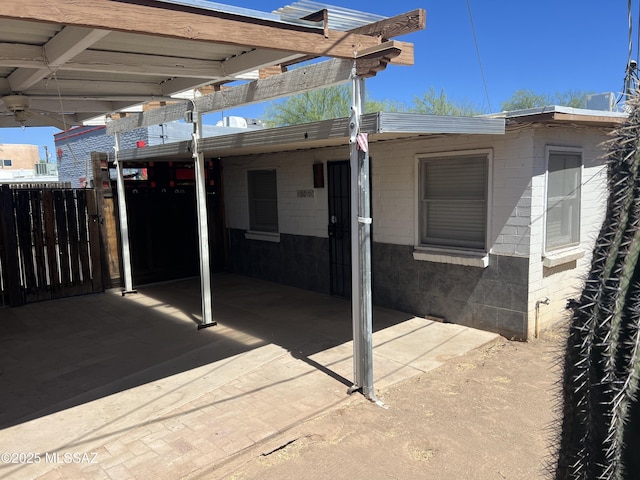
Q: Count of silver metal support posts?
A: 3